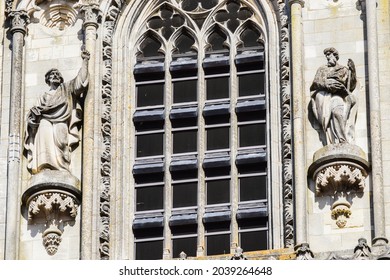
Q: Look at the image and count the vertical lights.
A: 4